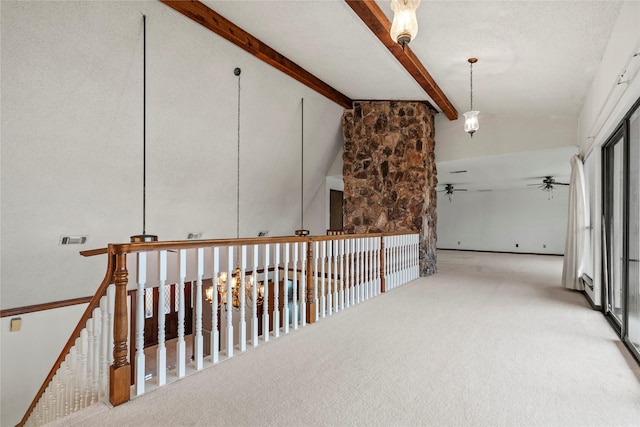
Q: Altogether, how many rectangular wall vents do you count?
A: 3